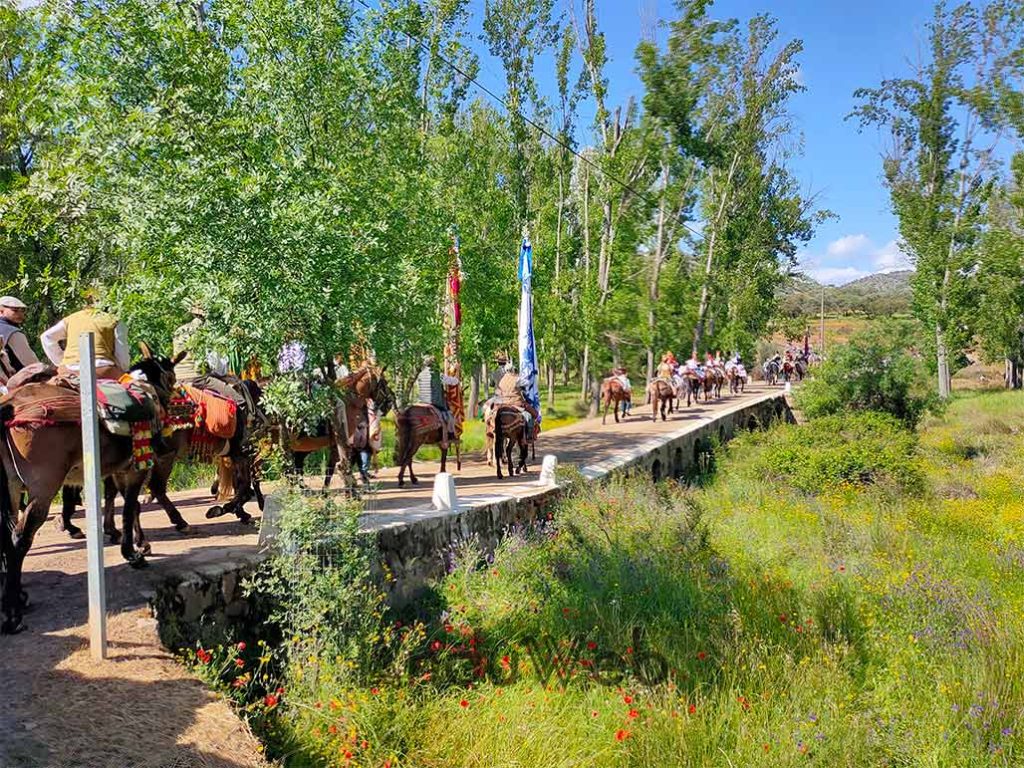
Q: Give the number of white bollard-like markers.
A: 2